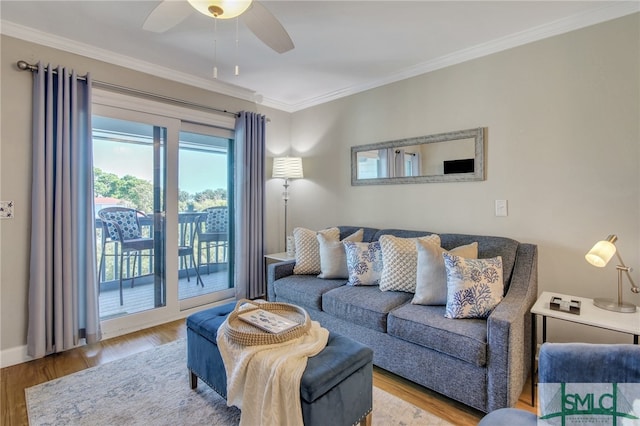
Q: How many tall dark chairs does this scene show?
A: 2